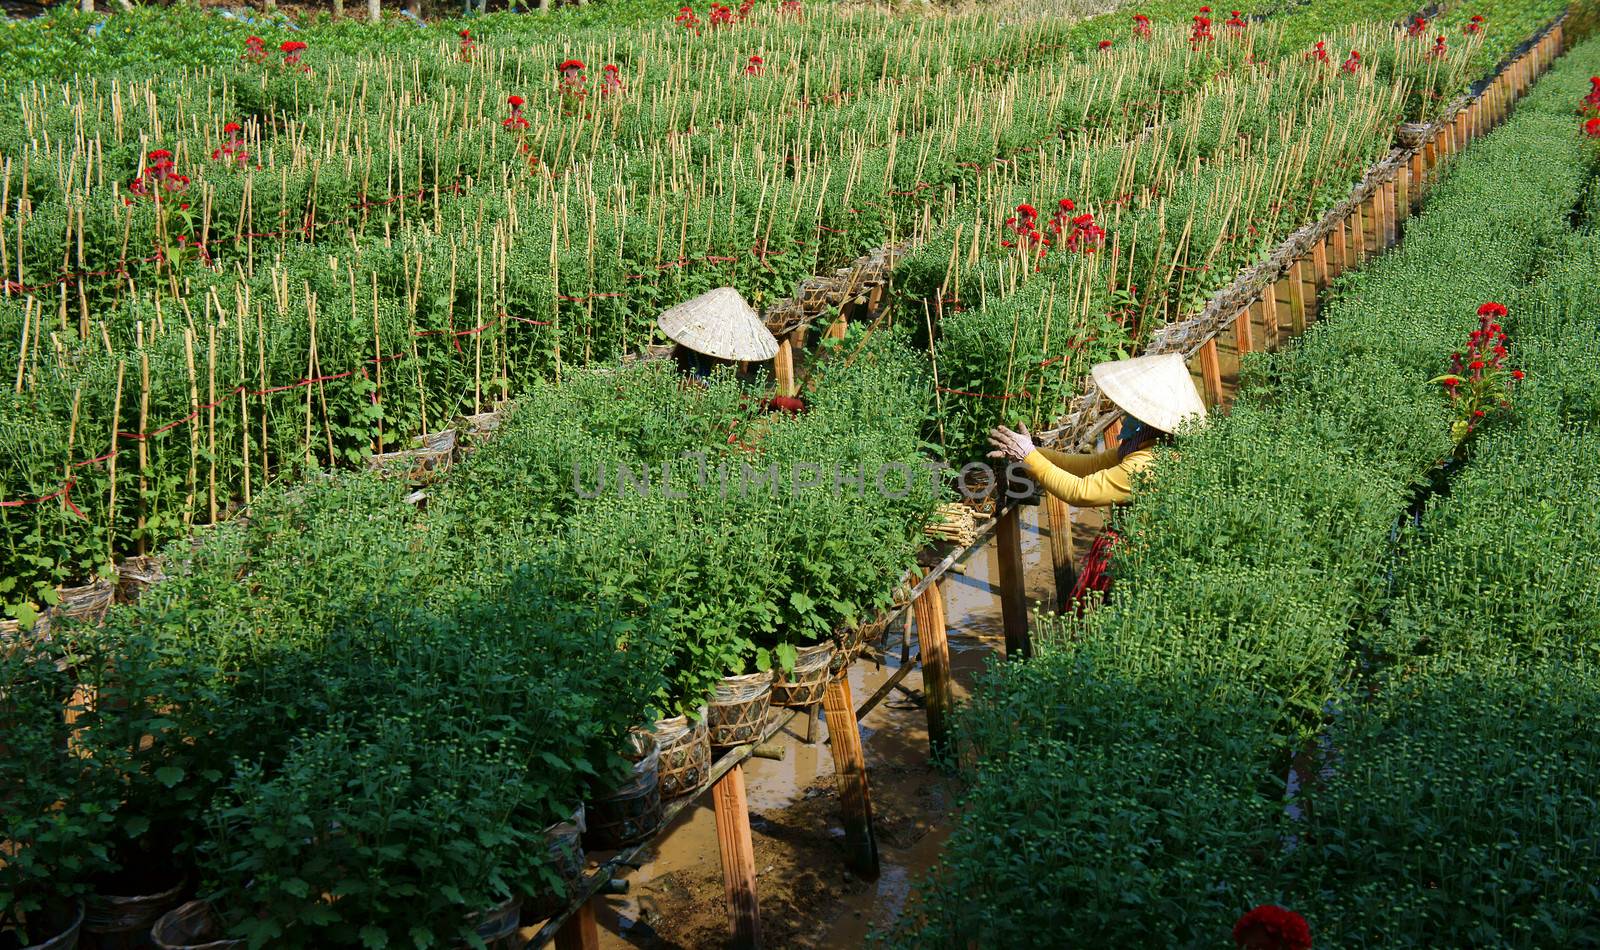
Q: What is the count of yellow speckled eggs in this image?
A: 0